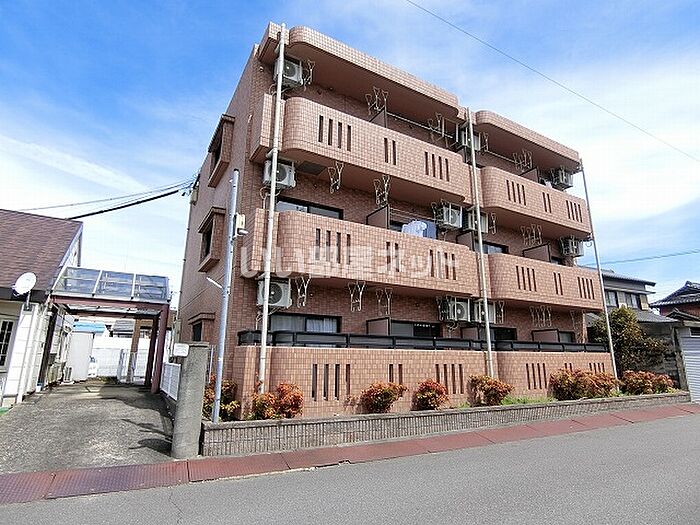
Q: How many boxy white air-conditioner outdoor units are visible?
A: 10